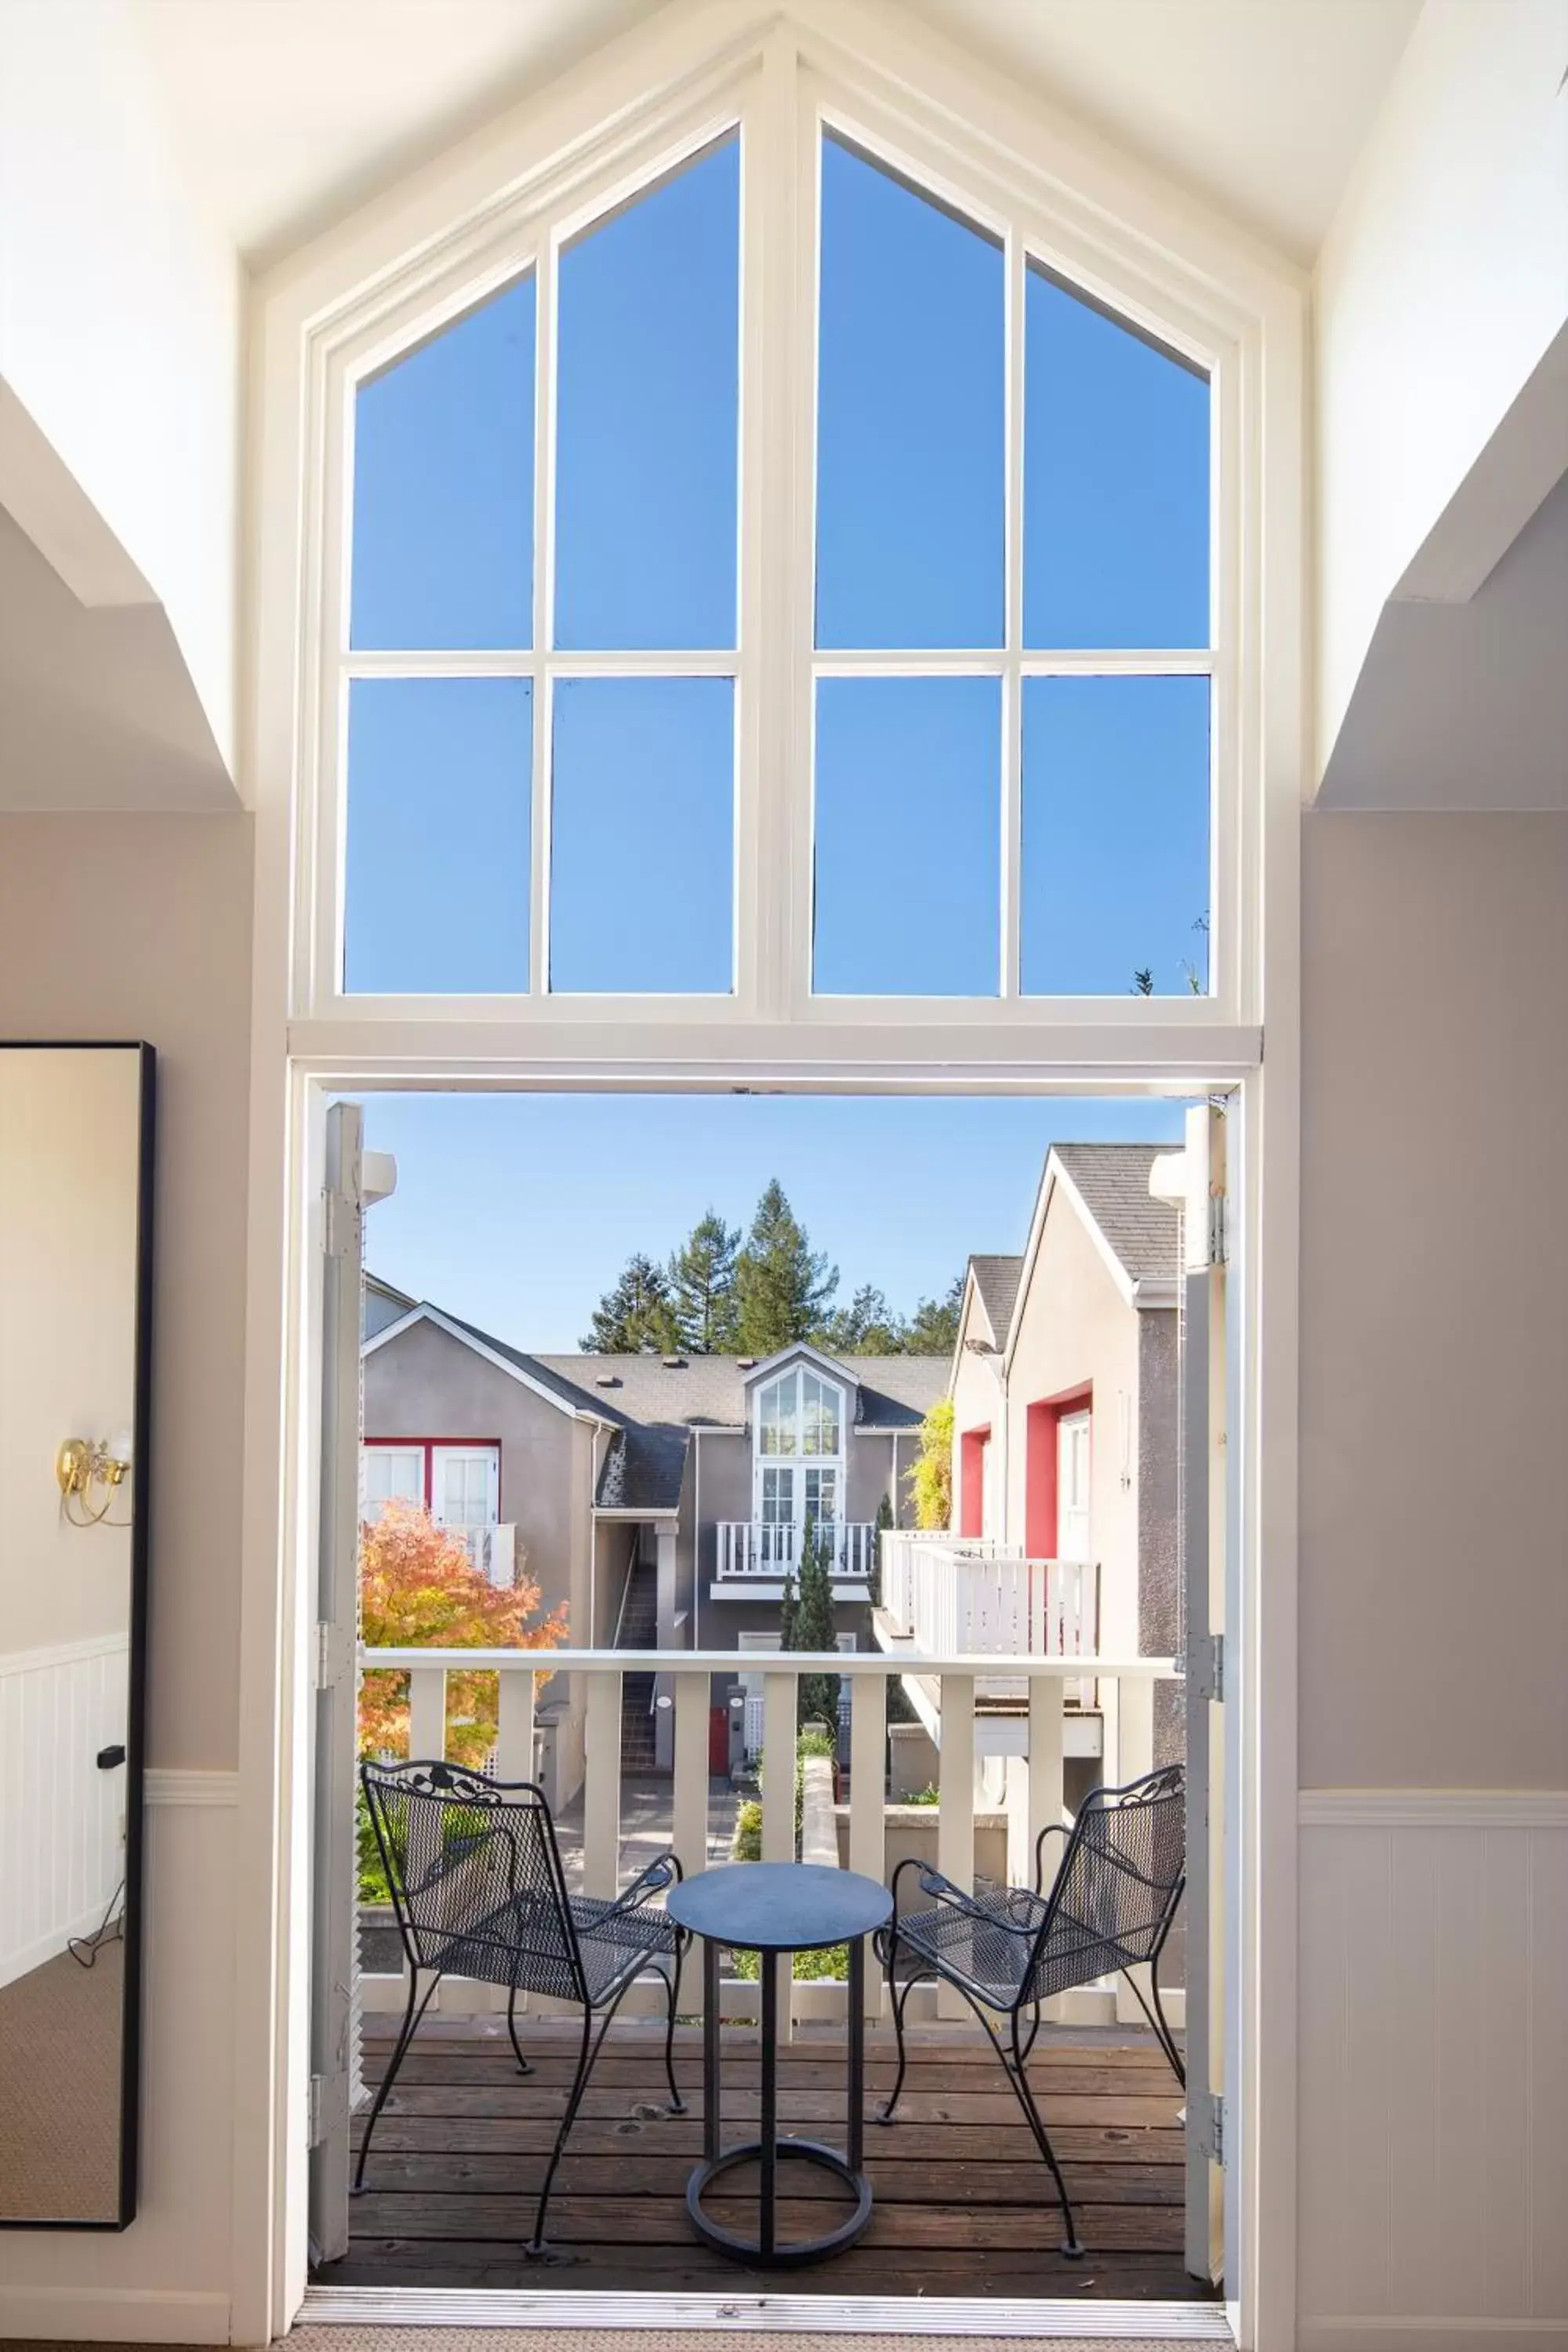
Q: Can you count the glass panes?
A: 8